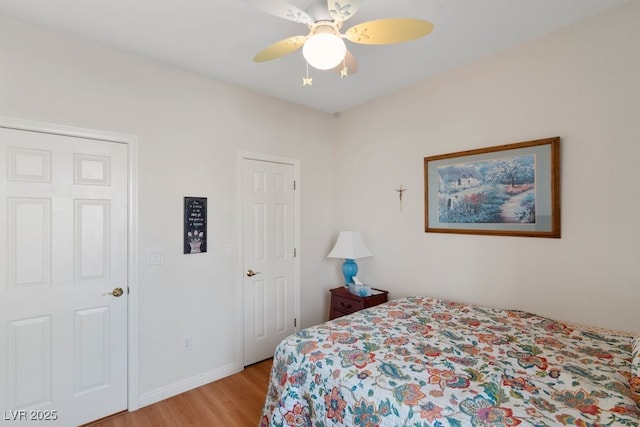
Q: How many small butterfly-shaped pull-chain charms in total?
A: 2